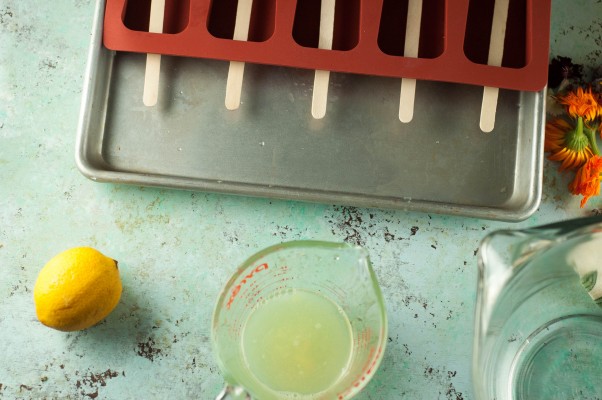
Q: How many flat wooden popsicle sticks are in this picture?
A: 5